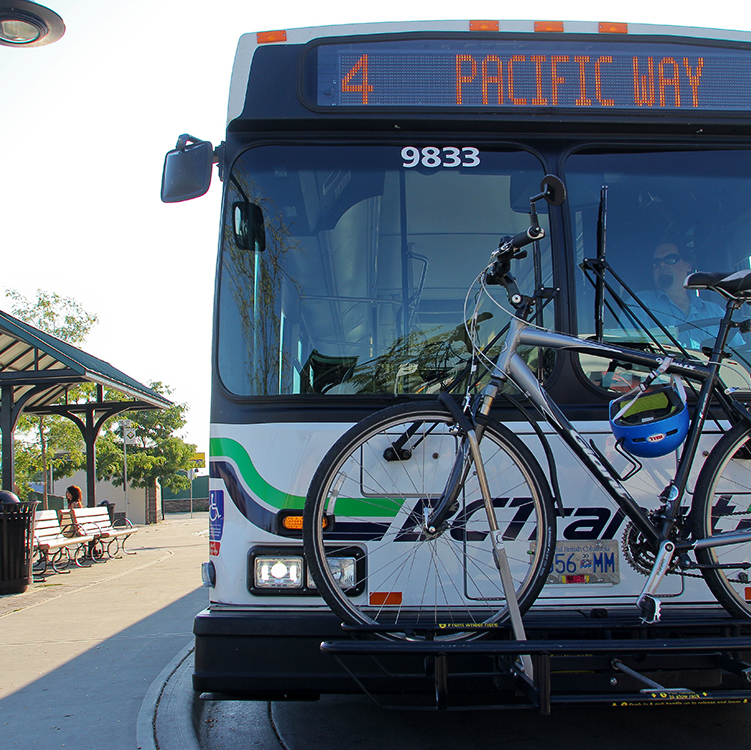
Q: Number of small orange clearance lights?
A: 4